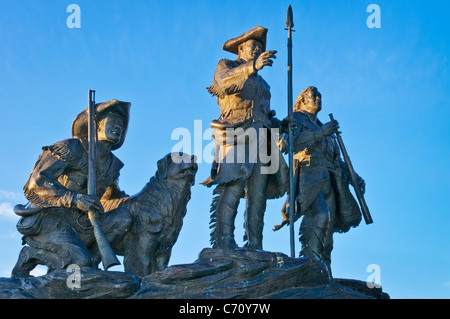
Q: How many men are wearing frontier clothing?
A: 3